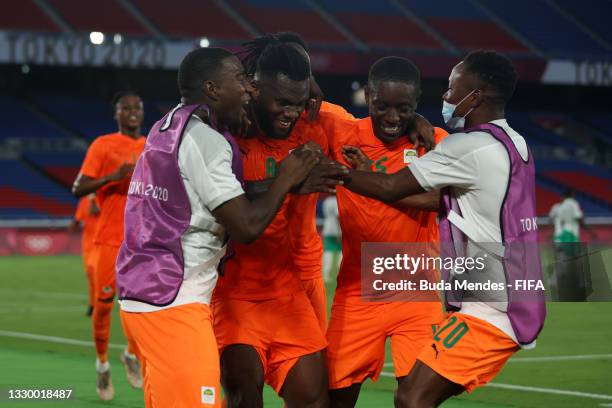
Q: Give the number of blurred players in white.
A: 2